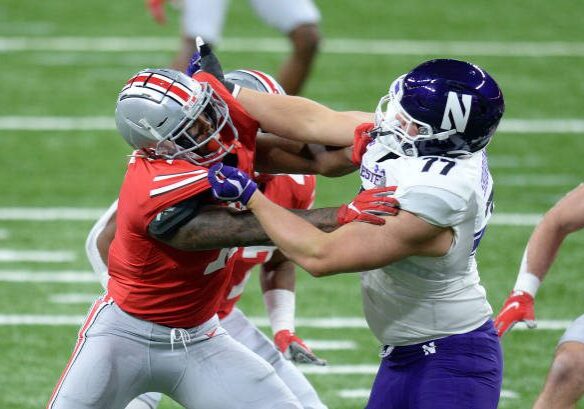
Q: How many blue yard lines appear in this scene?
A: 0